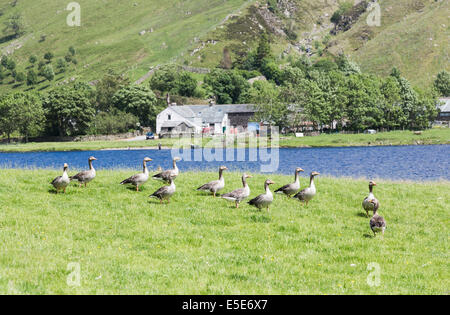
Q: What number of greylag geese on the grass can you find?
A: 12